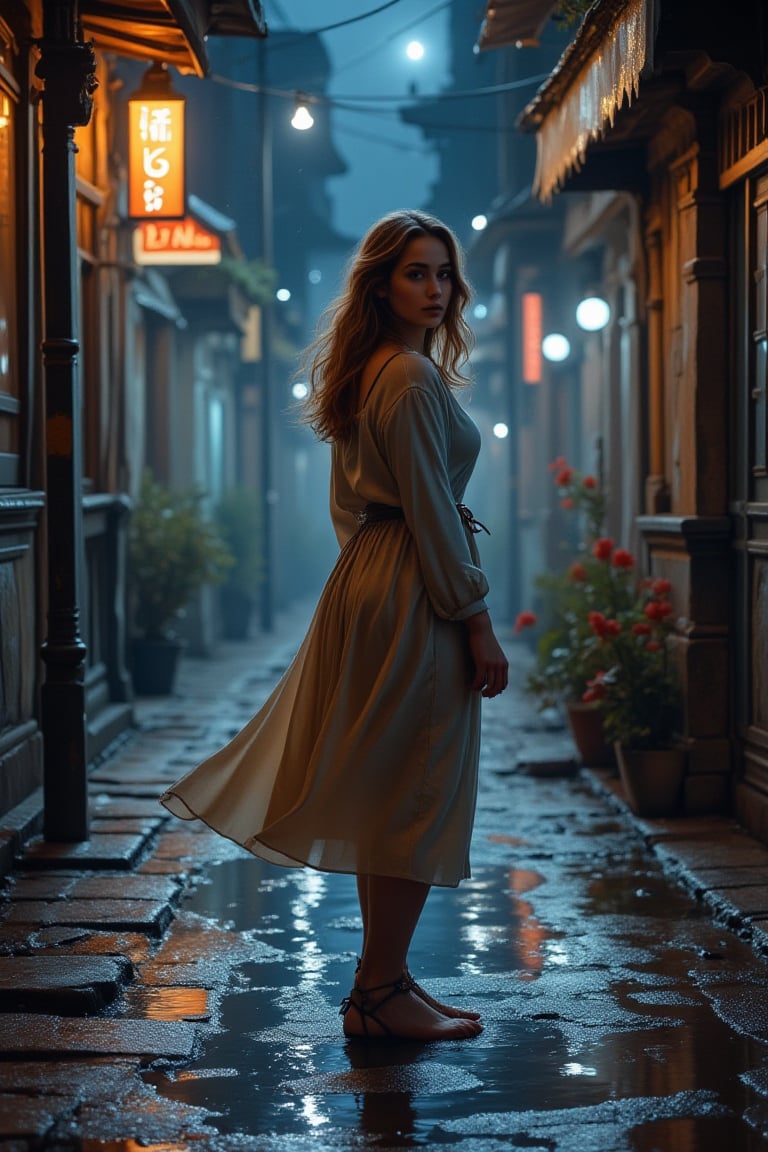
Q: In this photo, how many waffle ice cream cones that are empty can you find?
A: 0